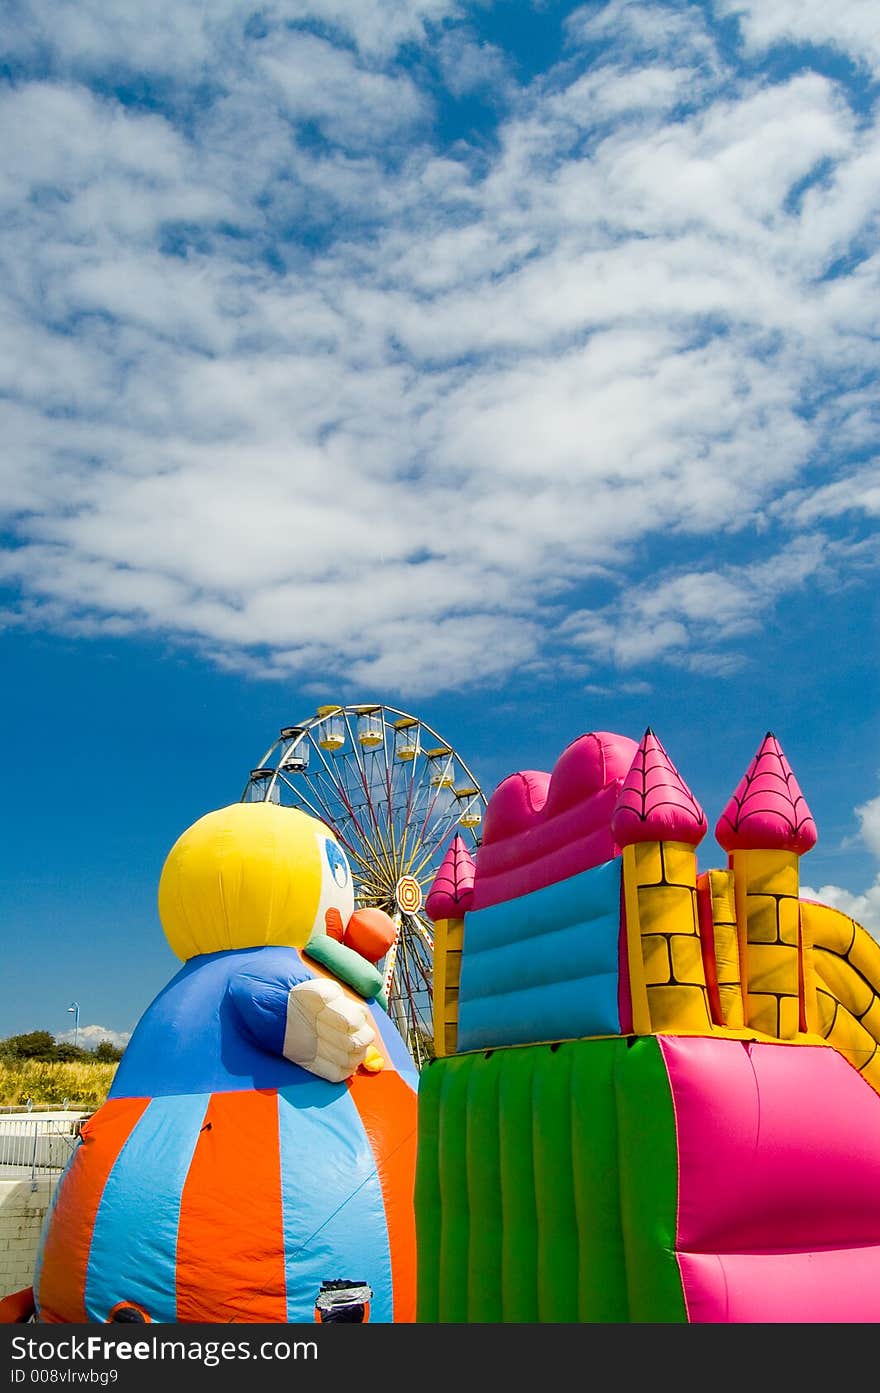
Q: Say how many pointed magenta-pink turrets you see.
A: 3